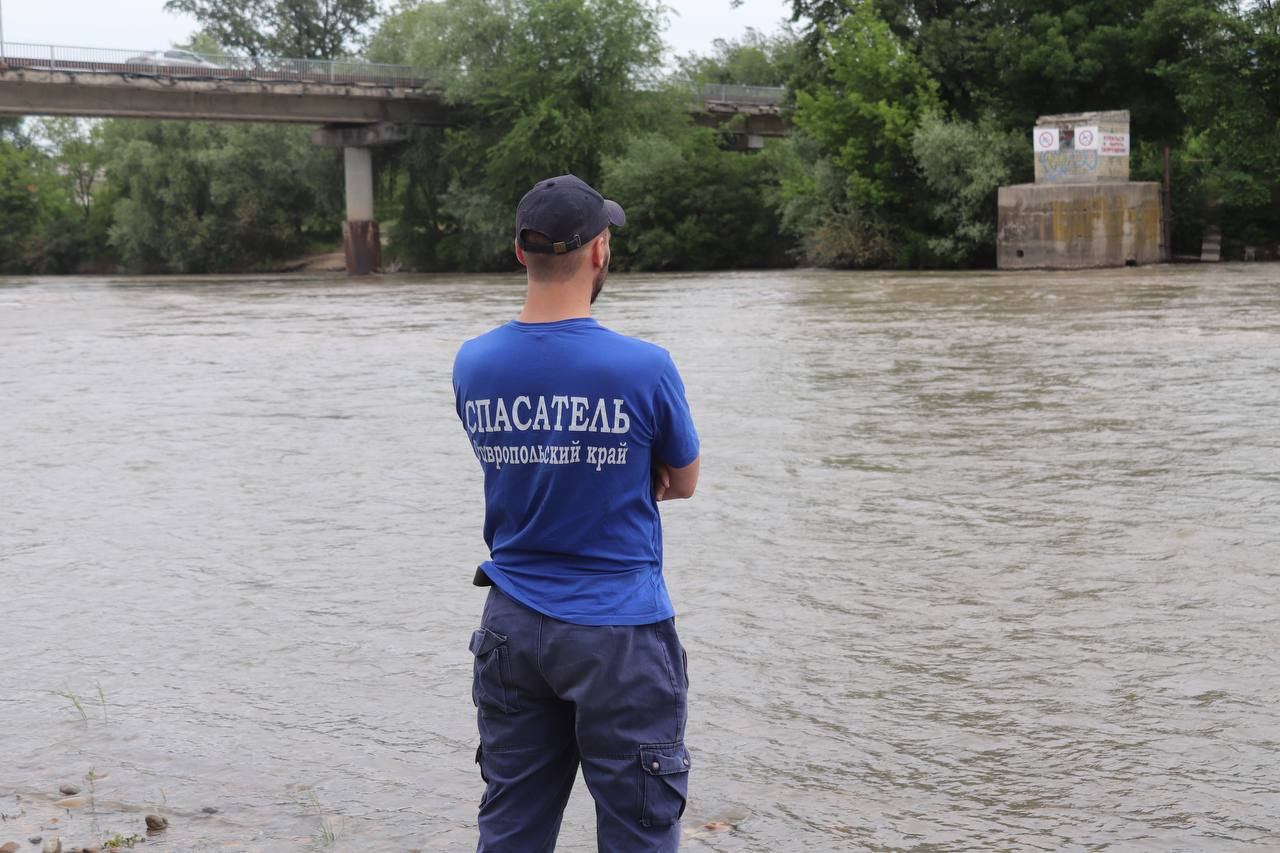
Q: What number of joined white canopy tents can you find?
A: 0